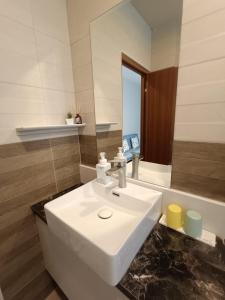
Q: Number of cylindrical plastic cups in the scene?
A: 2